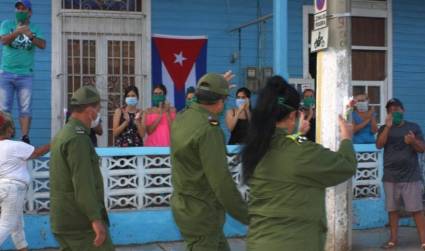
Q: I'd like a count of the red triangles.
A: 1